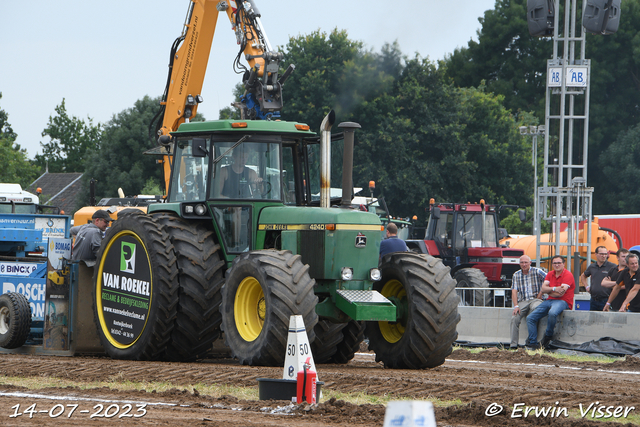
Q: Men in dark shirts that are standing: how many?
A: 3